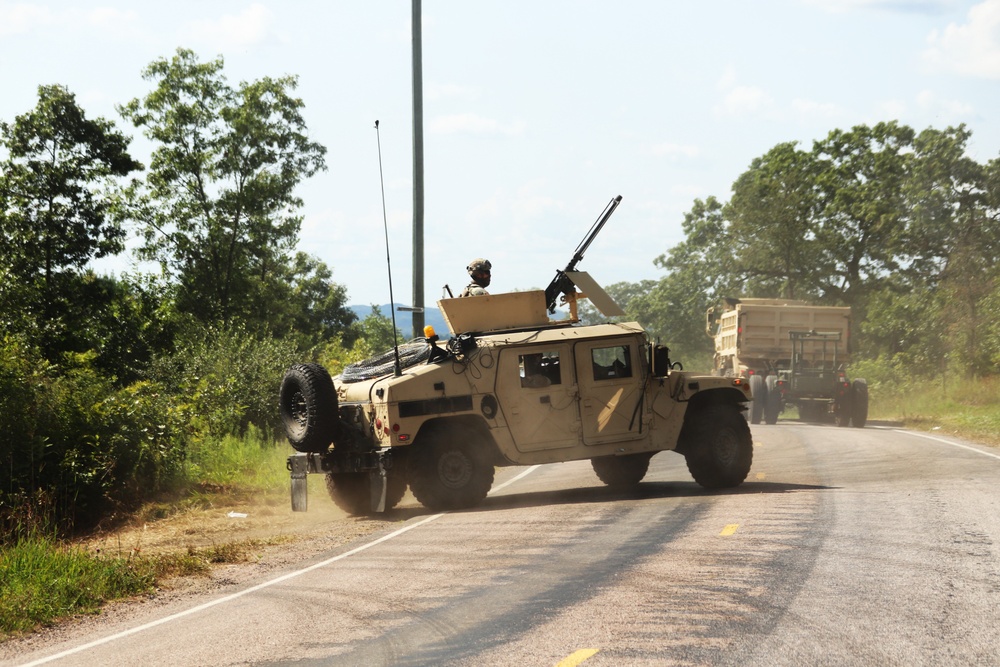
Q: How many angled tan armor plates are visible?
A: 2